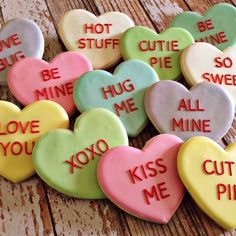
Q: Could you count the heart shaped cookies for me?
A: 12